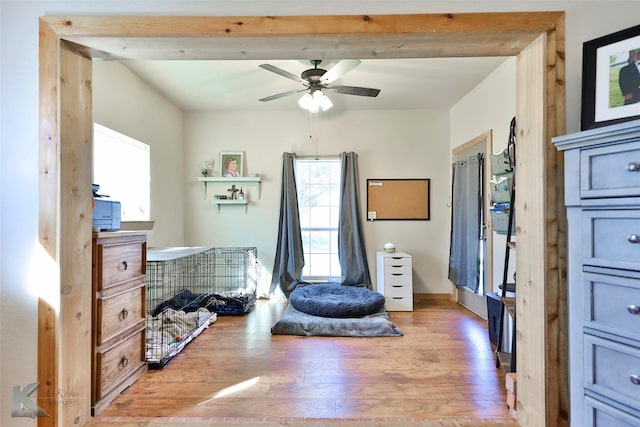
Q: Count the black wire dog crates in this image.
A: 2